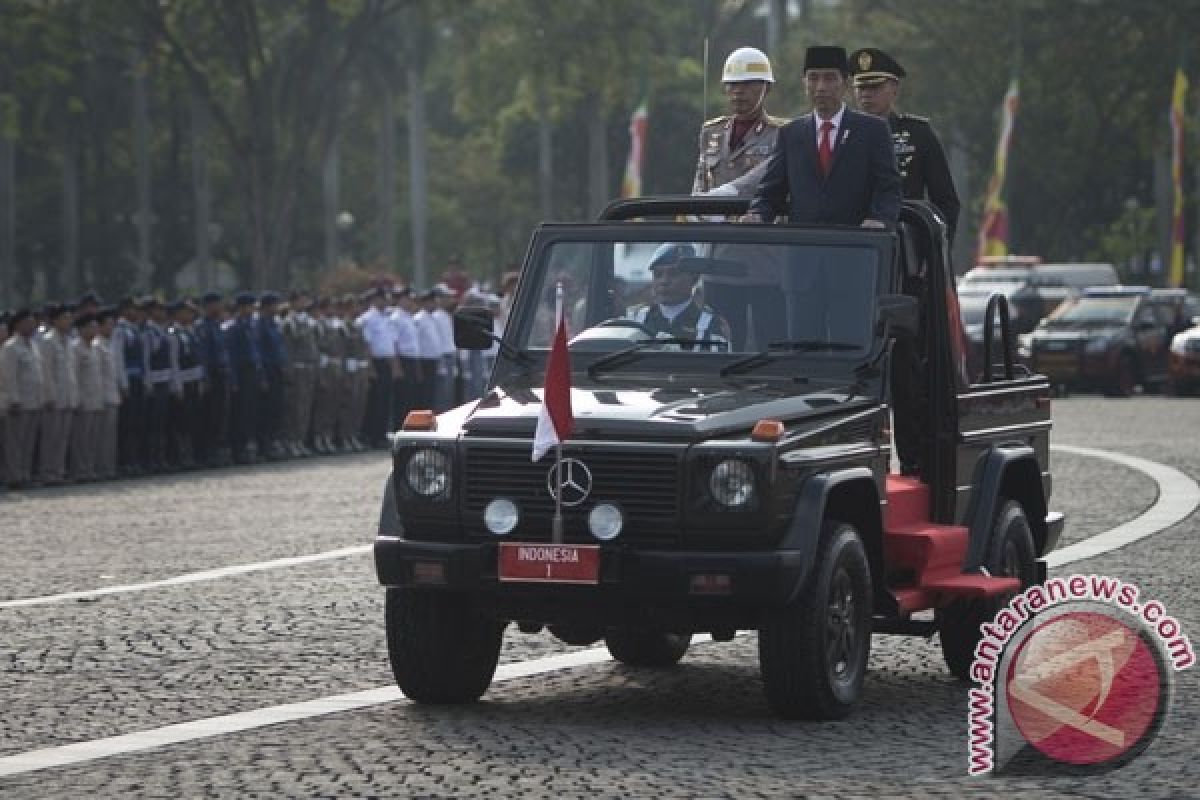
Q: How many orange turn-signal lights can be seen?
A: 2